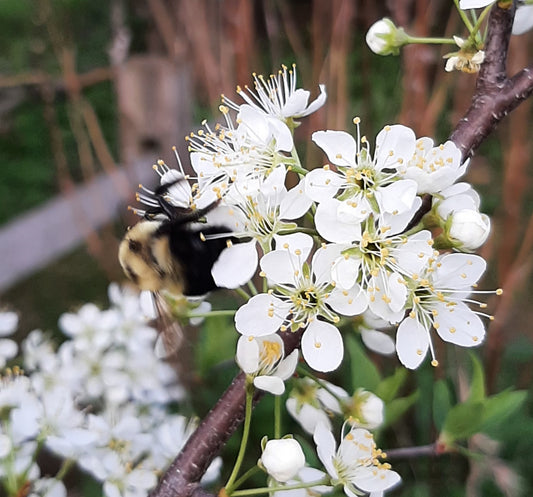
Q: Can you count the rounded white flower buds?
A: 4